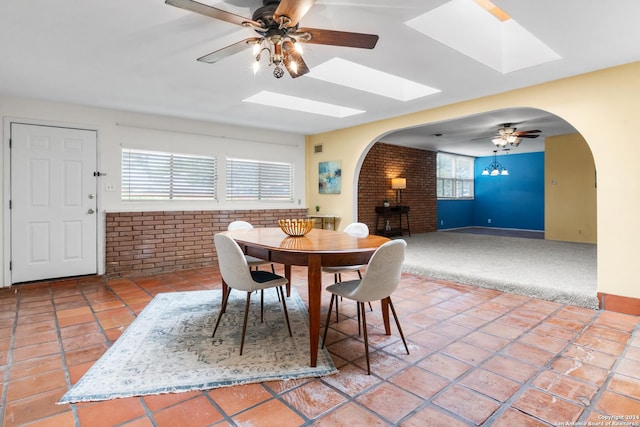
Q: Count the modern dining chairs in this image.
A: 4